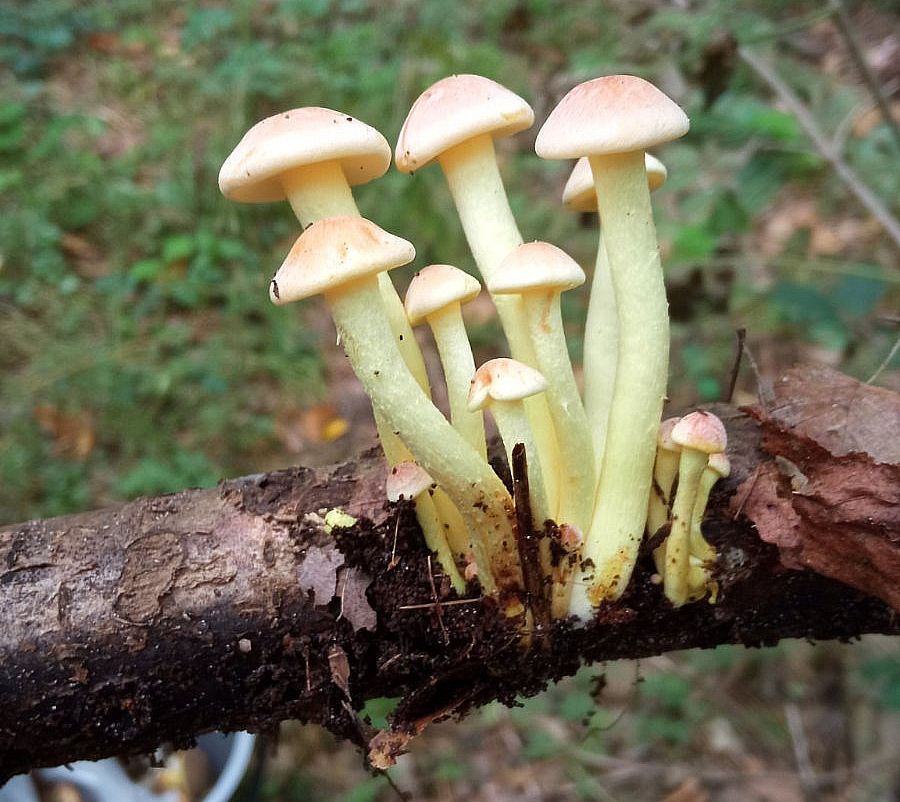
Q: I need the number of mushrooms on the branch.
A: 12